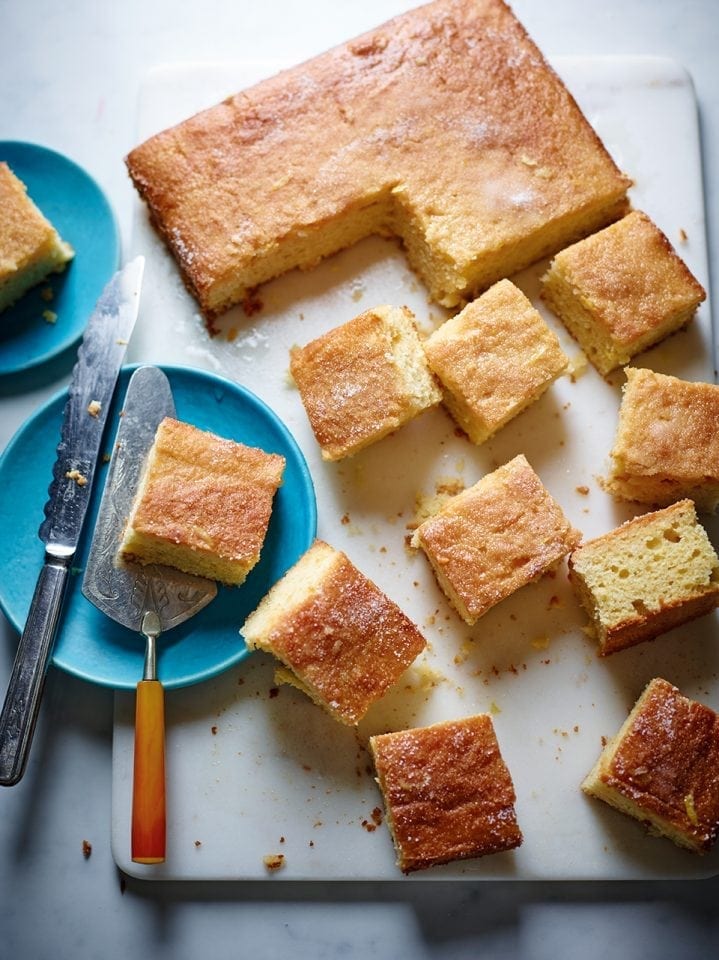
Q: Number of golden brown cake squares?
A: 11